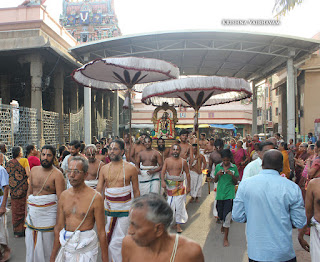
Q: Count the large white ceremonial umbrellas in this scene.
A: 2